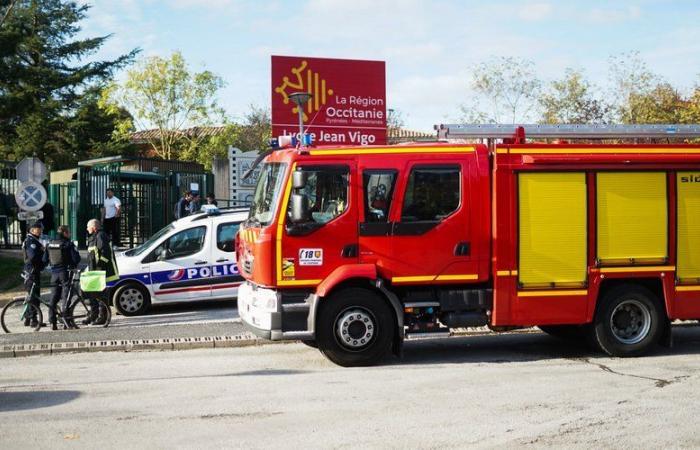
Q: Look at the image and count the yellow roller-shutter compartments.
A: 3